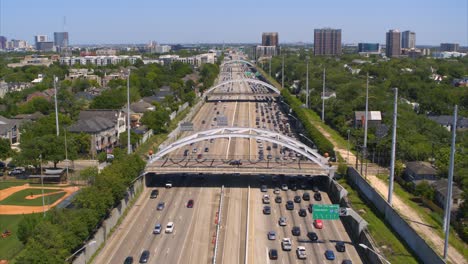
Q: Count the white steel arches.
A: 3